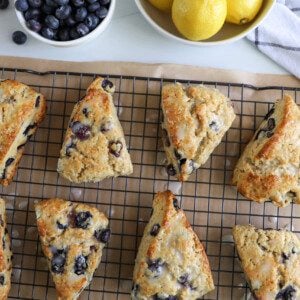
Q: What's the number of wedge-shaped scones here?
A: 8